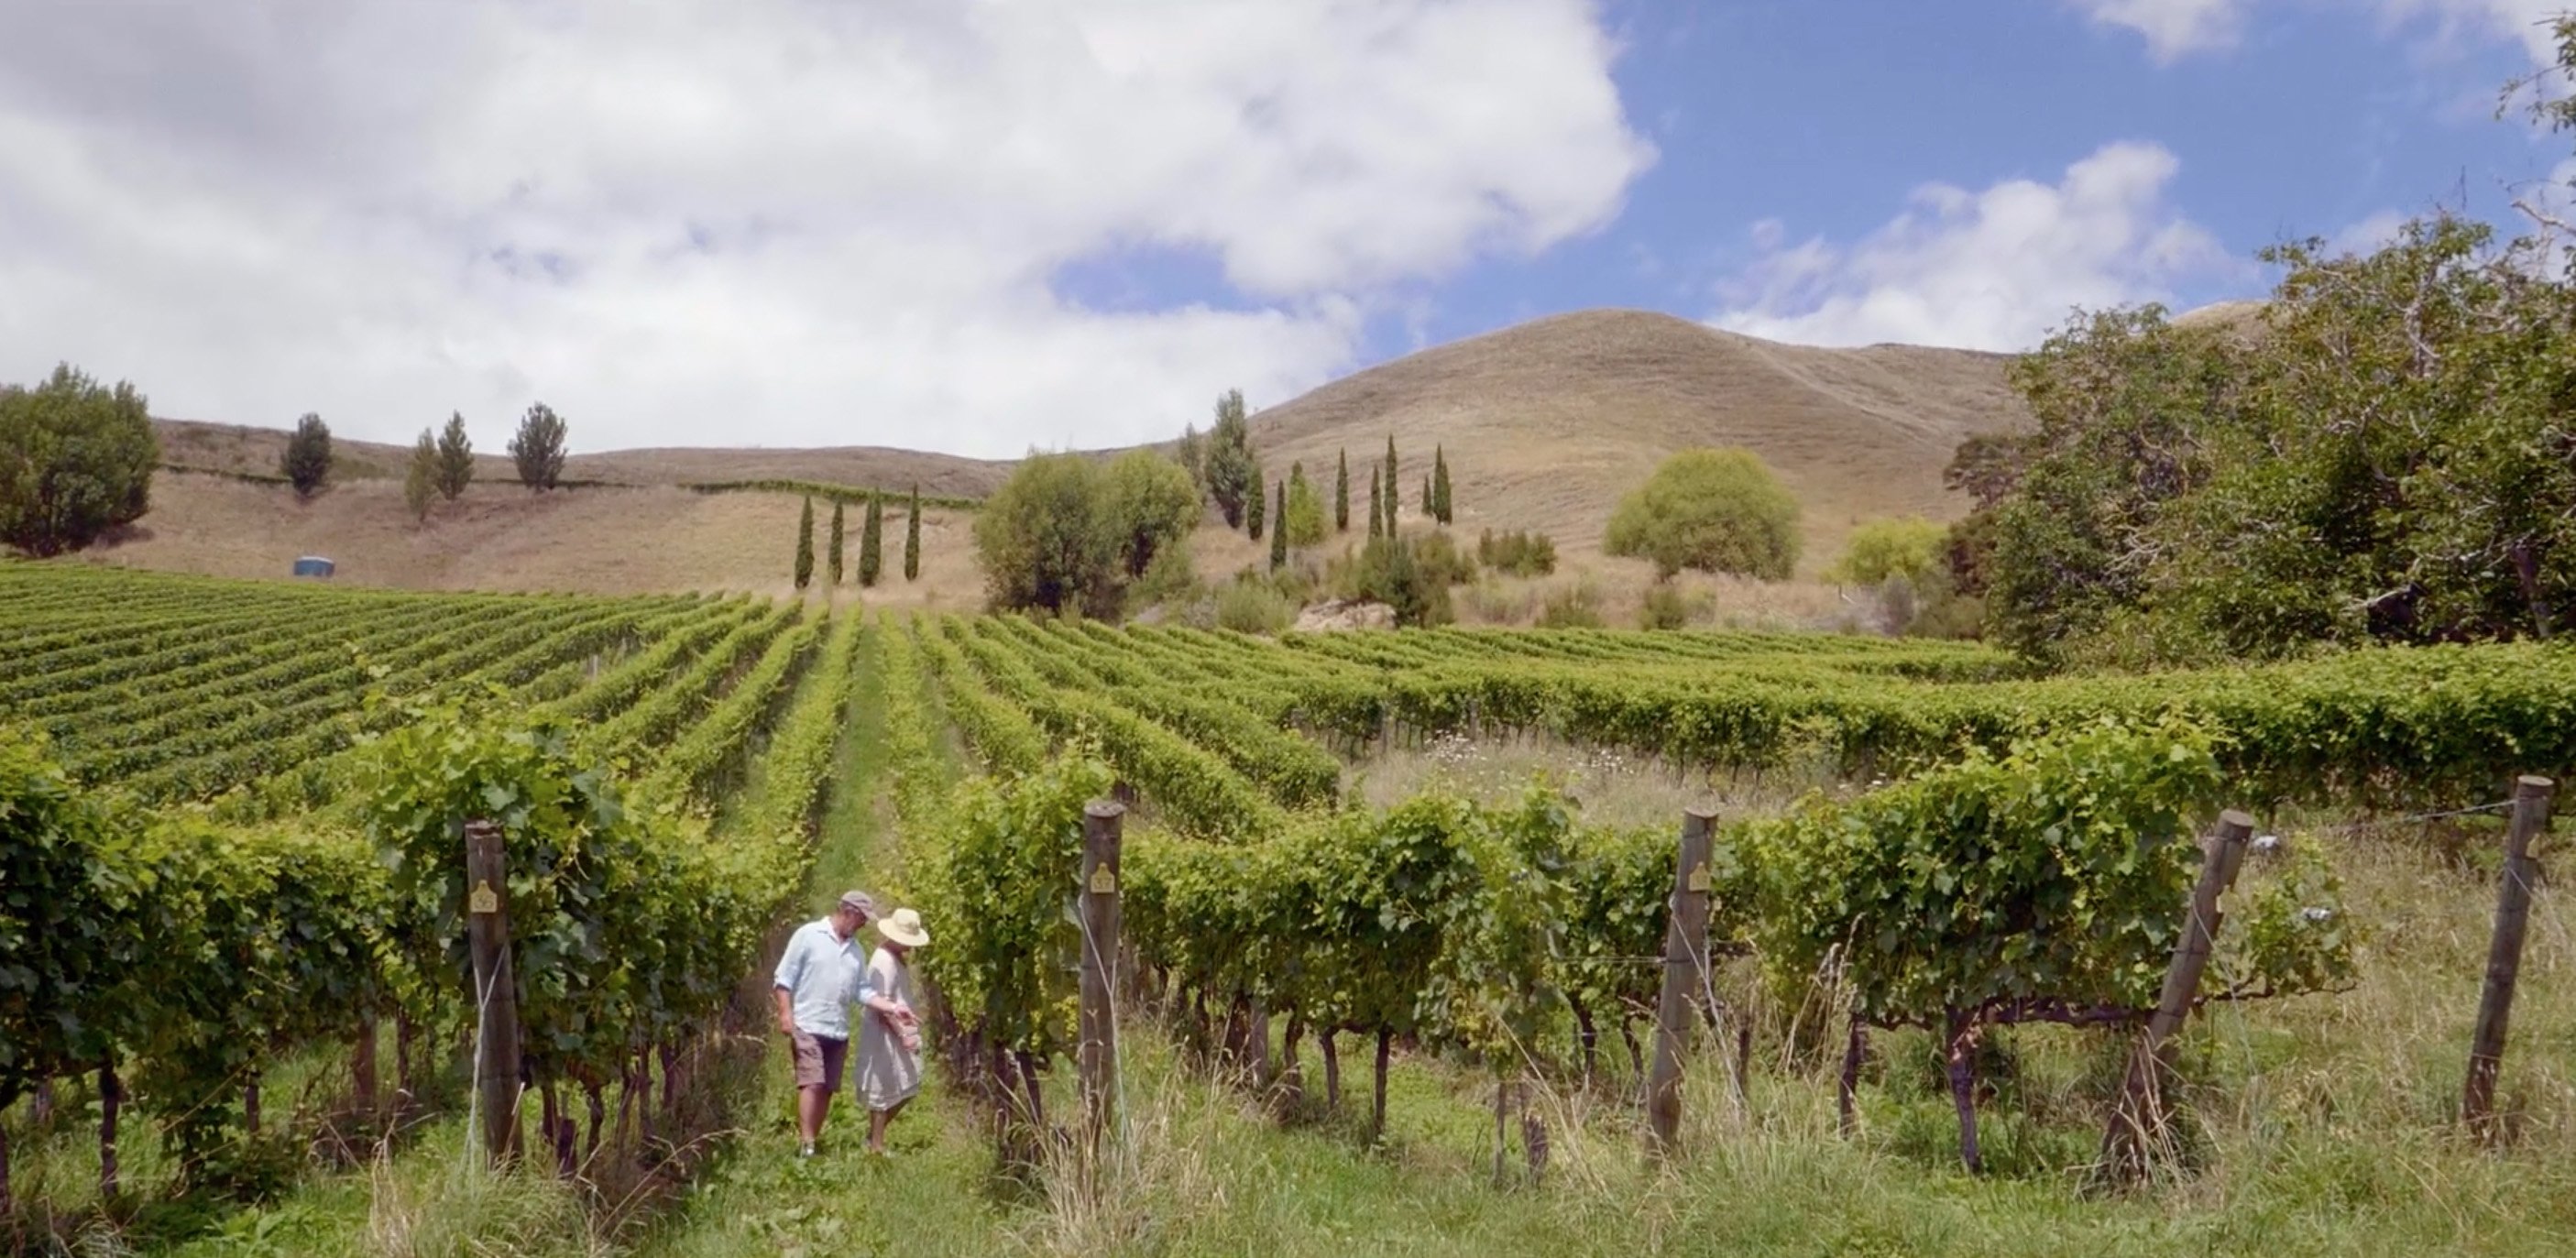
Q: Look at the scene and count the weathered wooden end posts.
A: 5